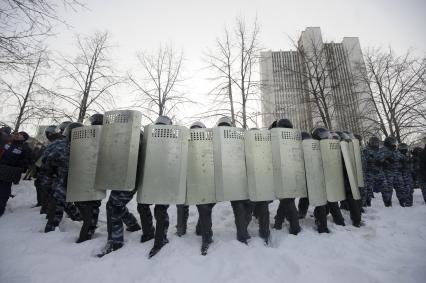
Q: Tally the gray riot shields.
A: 12